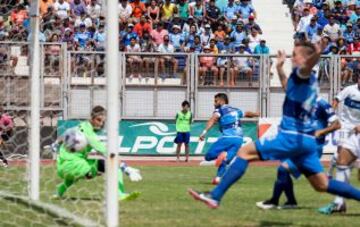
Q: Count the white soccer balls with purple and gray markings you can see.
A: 1